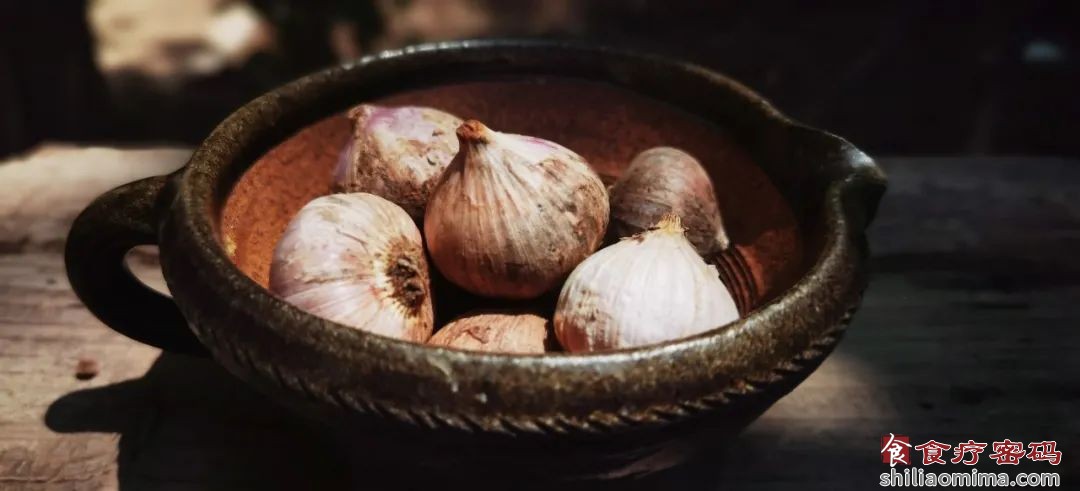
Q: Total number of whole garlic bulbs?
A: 6